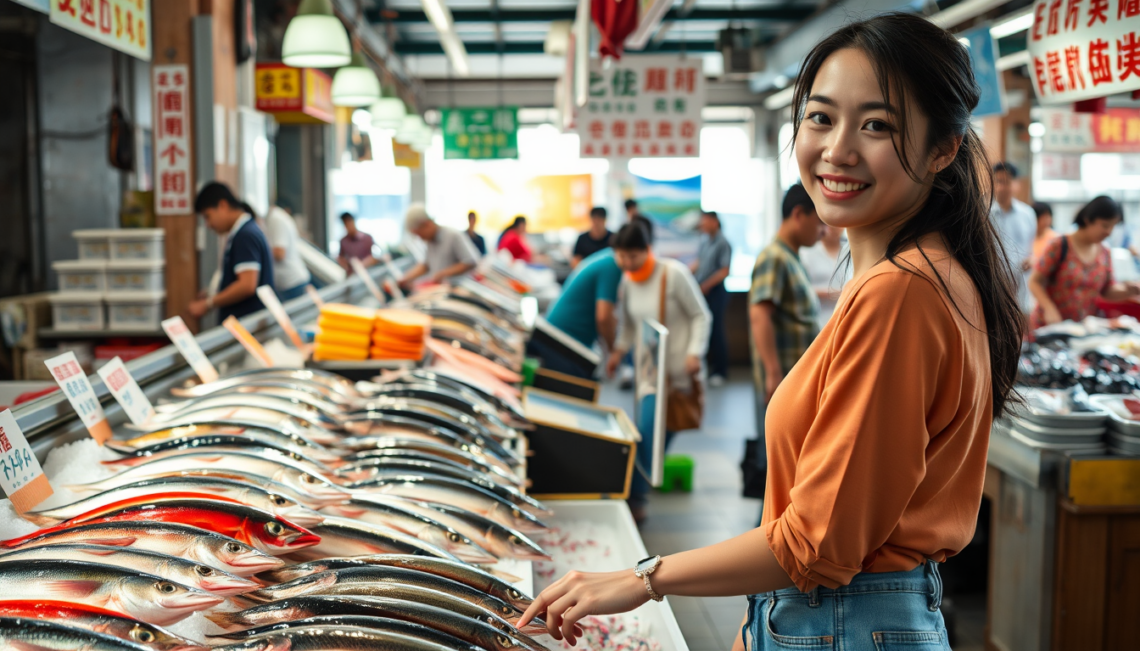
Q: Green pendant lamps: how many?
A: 5